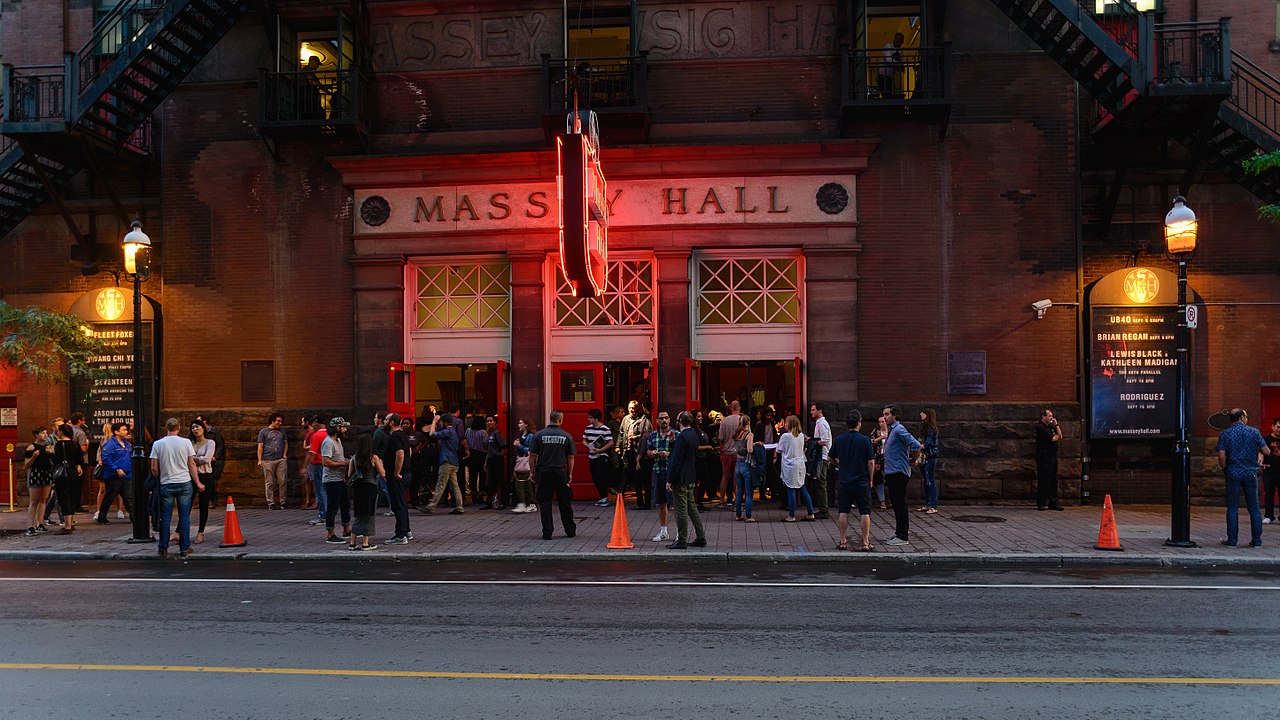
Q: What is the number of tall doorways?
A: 3